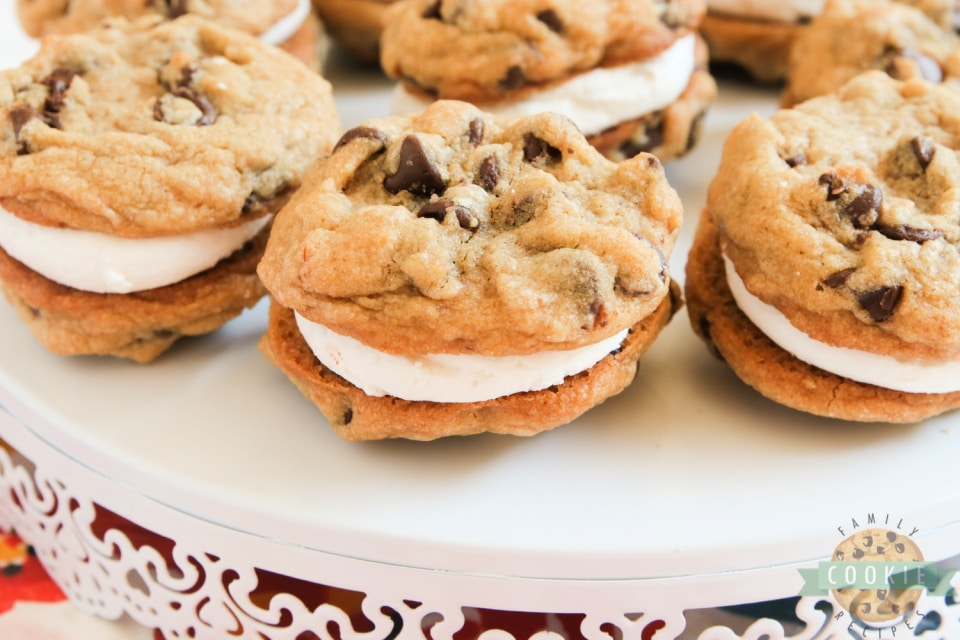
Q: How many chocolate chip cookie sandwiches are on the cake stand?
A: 8